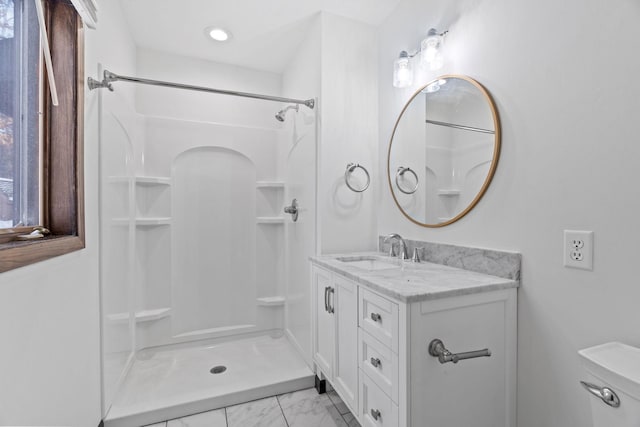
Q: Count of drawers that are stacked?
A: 3